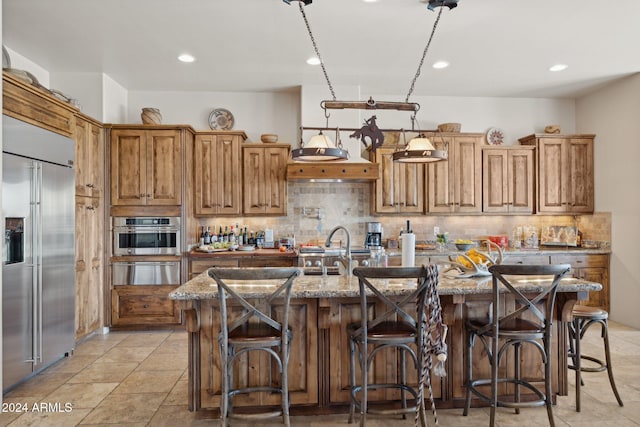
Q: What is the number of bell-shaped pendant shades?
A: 2